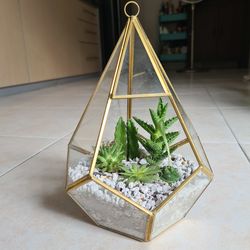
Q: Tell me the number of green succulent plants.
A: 5